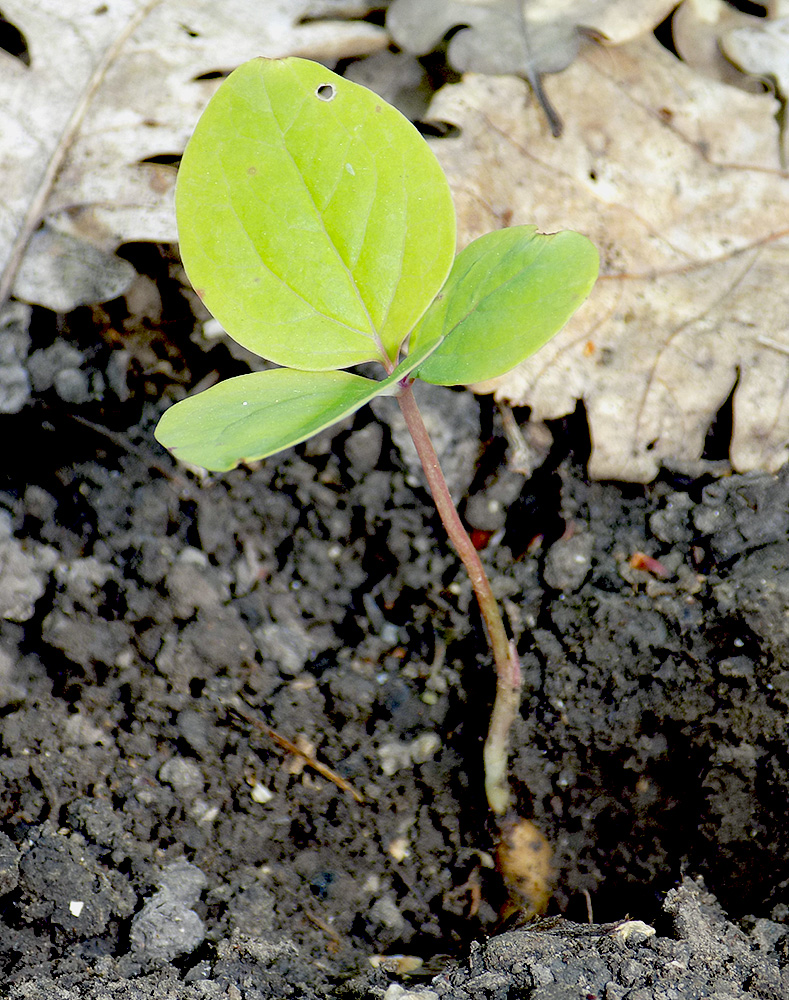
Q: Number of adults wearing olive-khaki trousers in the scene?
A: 0